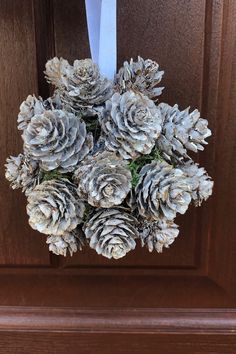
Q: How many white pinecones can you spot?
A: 15